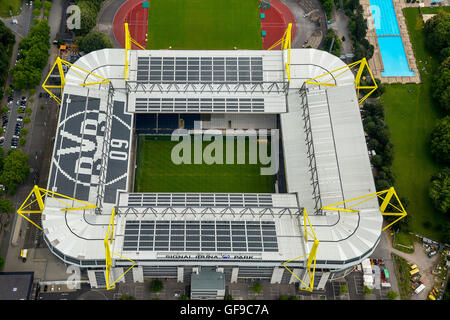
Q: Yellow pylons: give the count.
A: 8